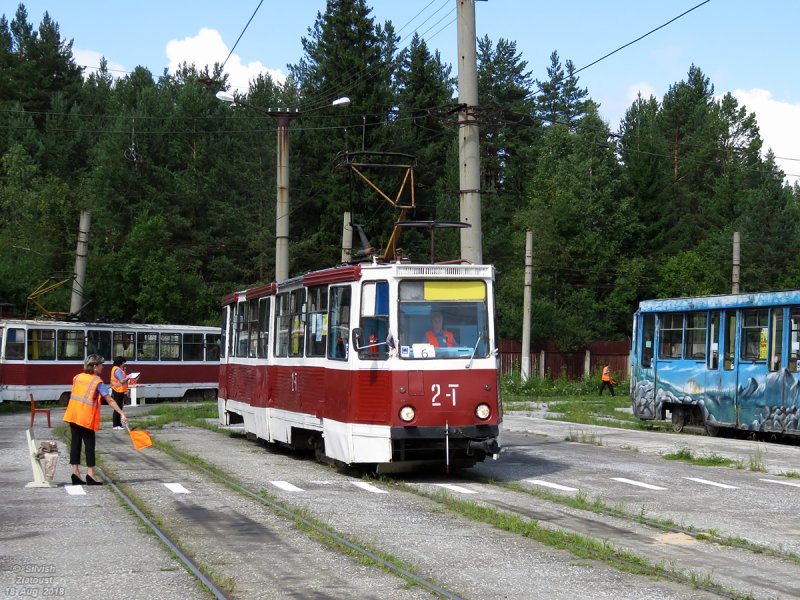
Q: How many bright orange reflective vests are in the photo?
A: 4